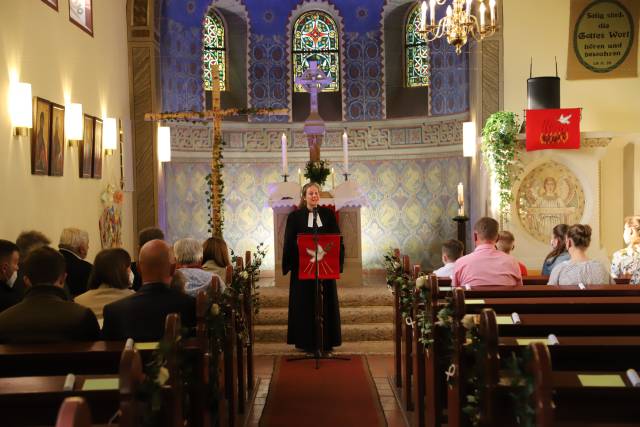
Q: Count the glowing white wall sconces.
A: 5